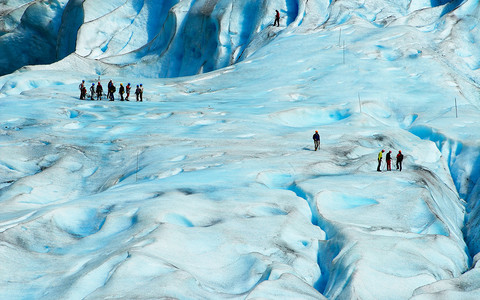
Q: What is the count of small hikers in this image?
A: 15